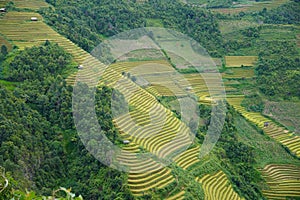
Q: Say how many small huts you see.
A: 6